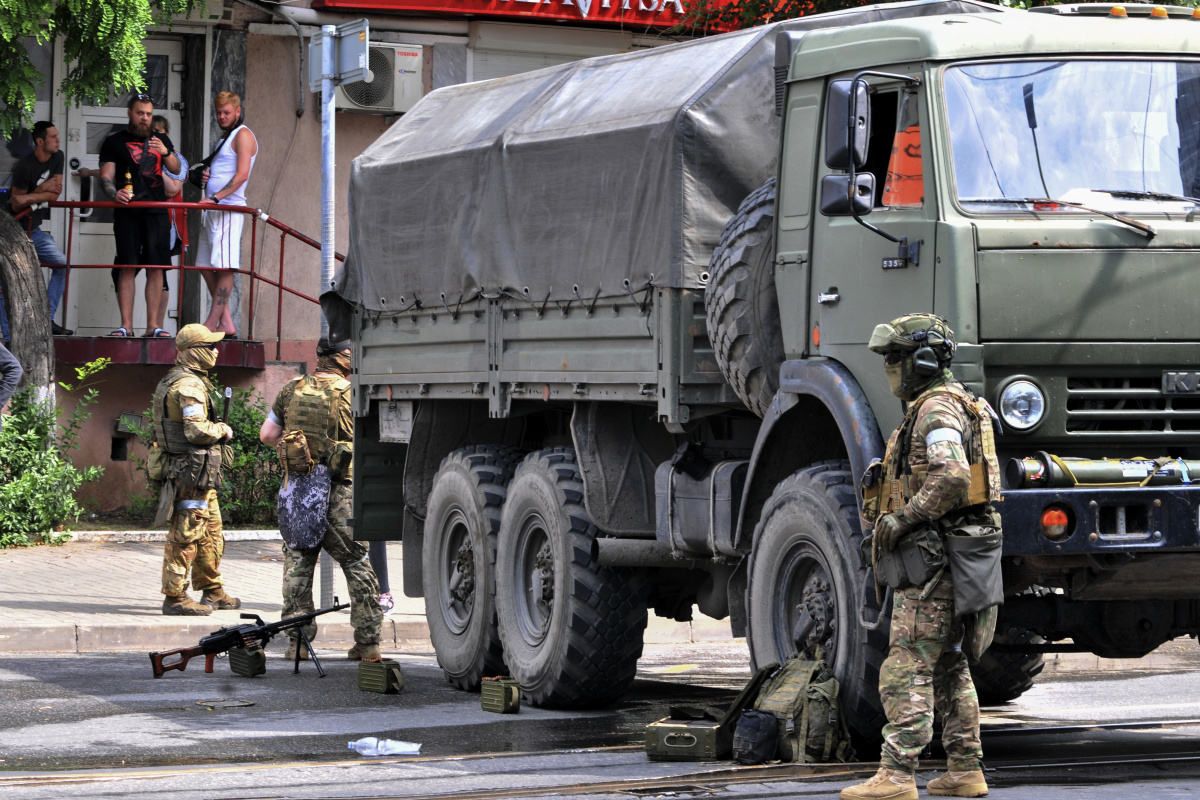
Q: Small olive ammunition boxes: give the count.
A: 3